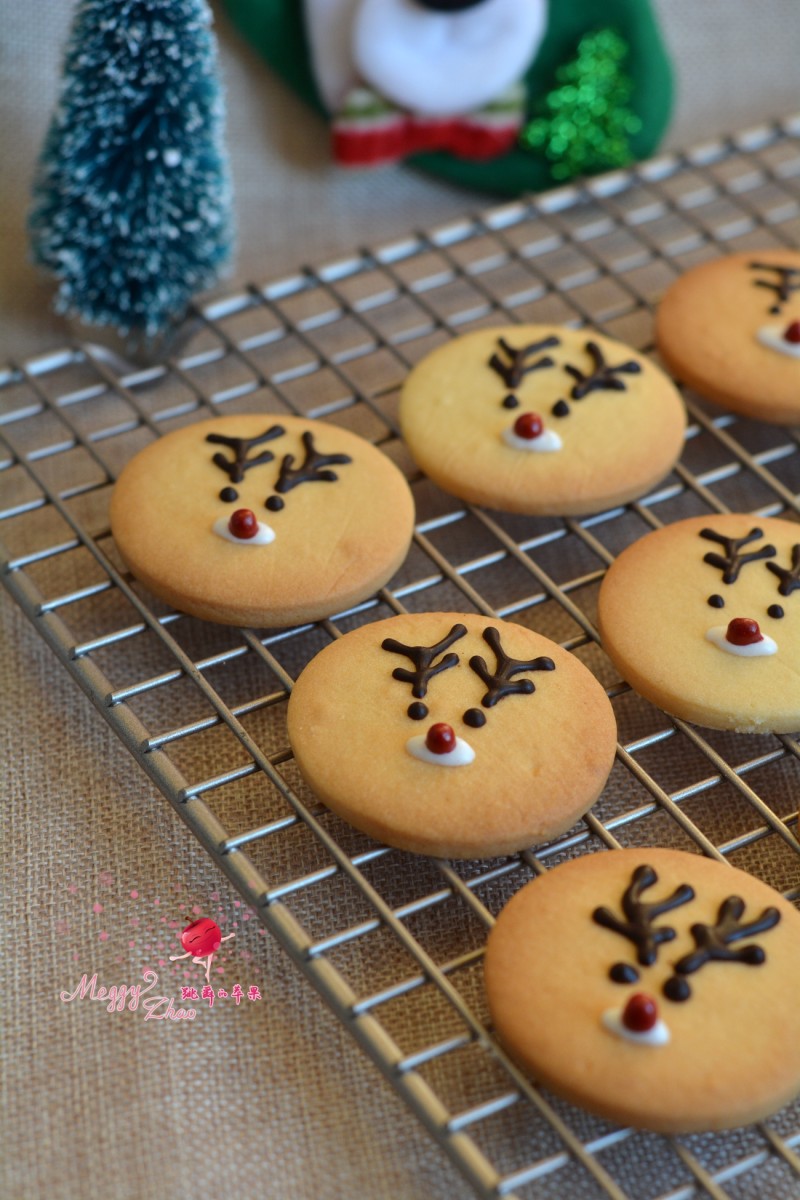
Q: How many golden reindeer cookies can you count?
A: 6